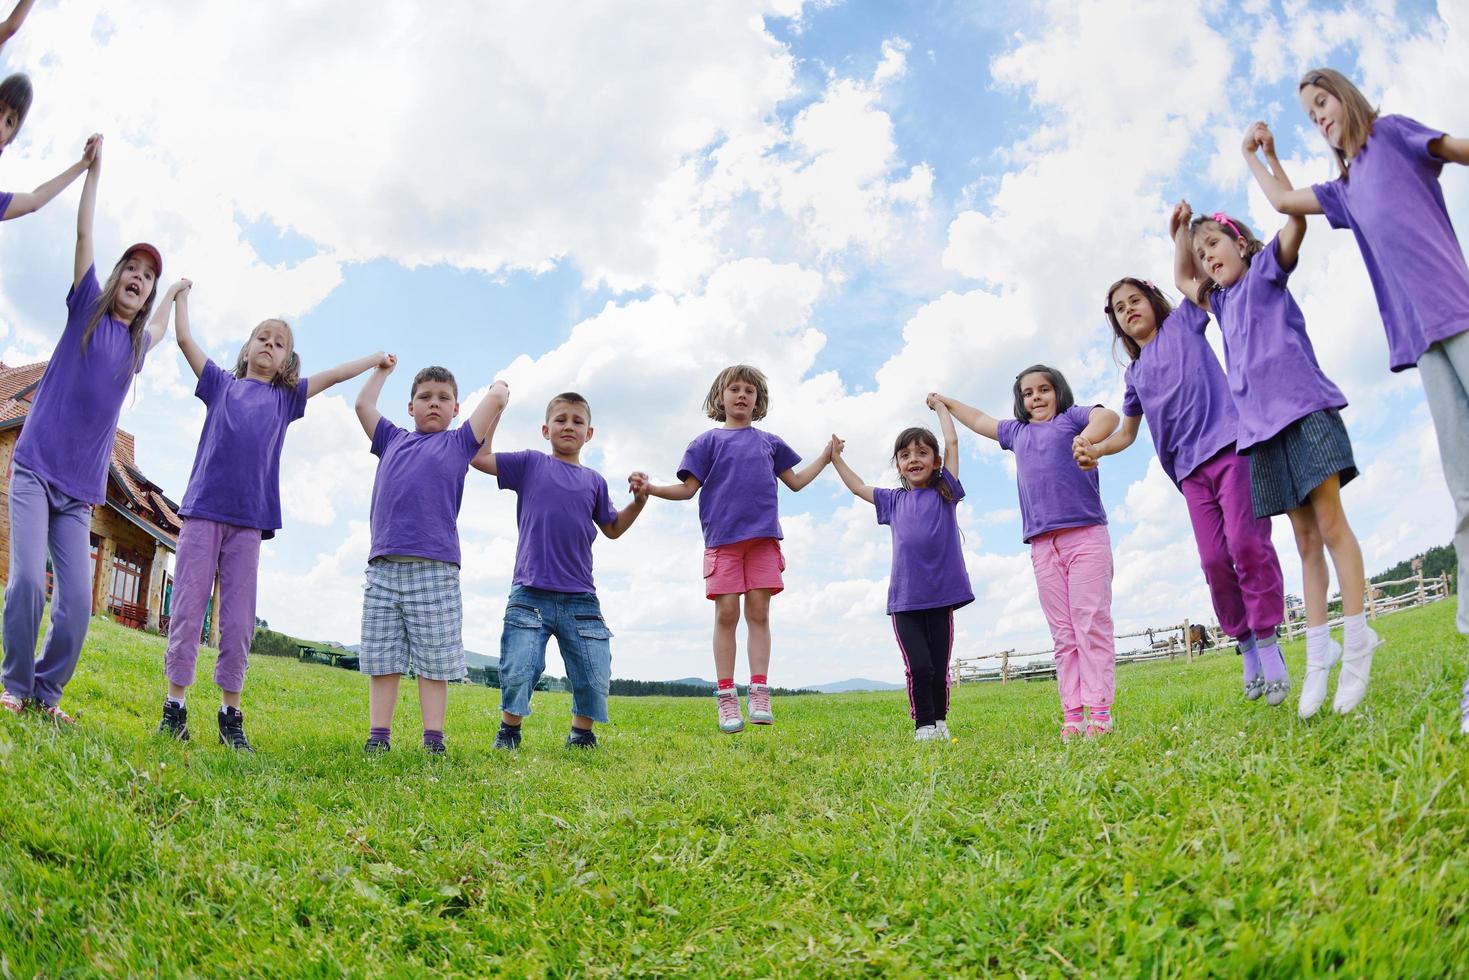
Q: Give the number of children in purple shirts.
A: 11